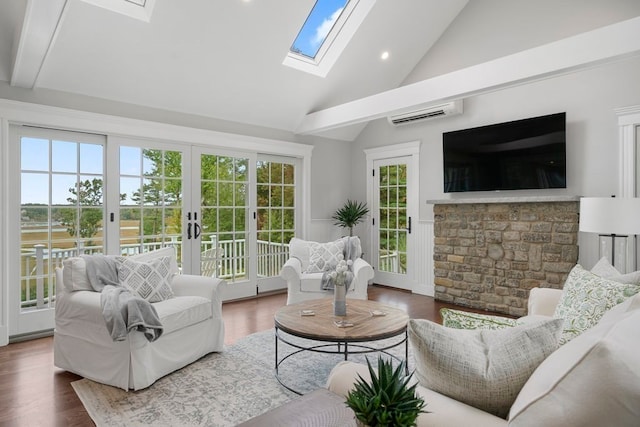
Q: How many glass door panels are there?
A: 5